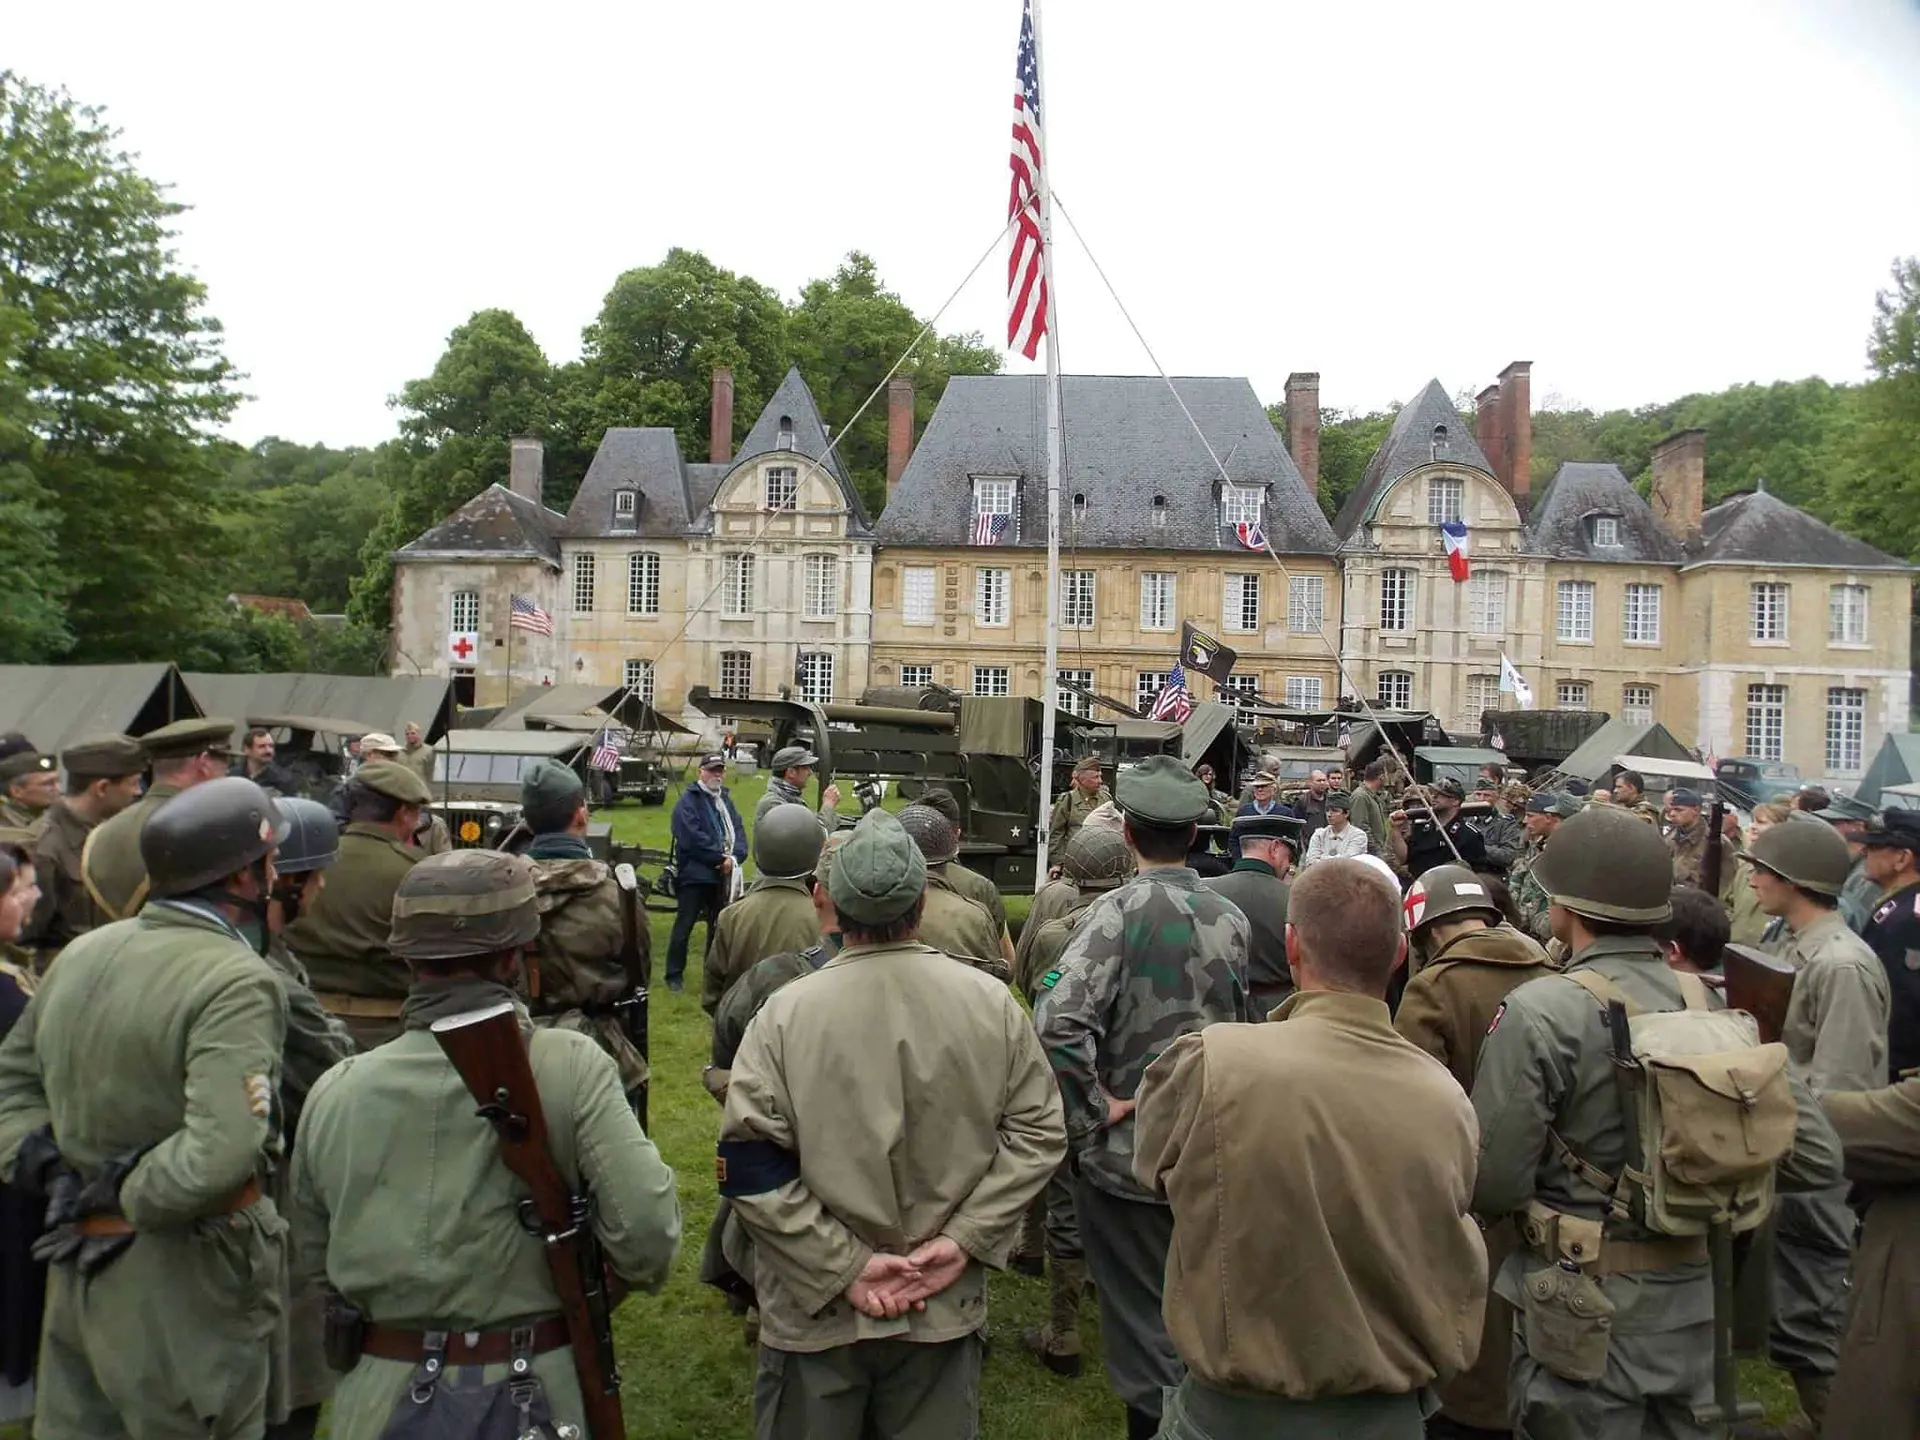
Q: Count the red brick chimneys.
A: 5